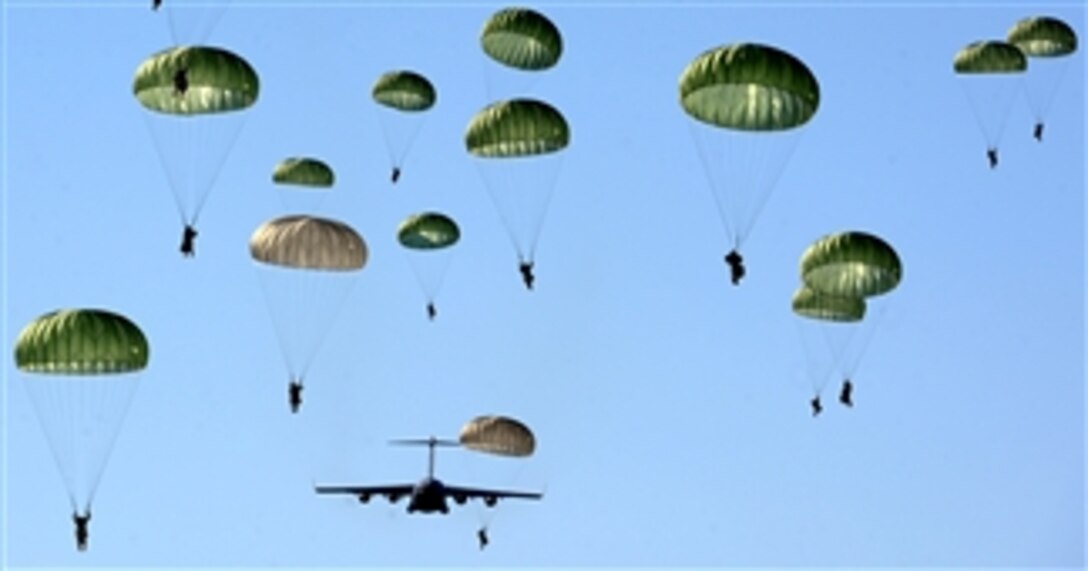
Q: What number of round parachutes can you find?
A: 14